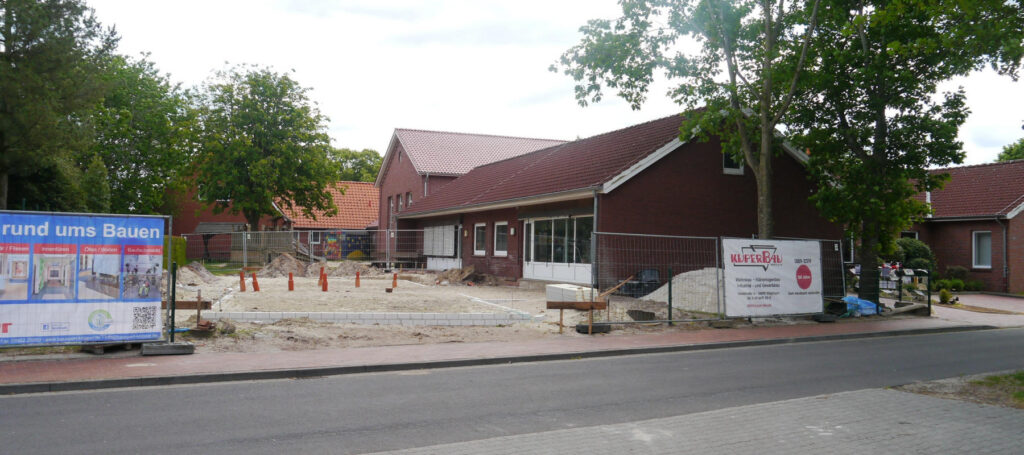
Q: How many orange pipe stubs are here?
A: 7